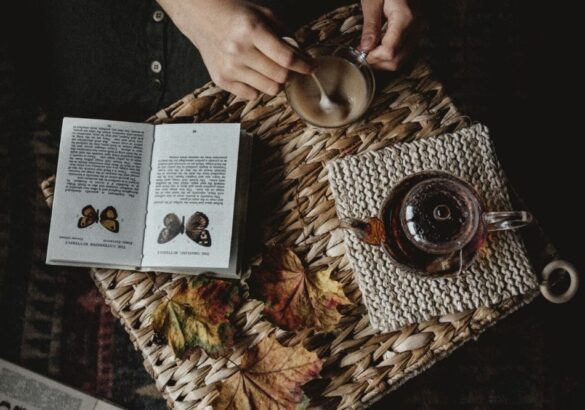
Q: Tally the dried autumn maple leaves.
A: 3